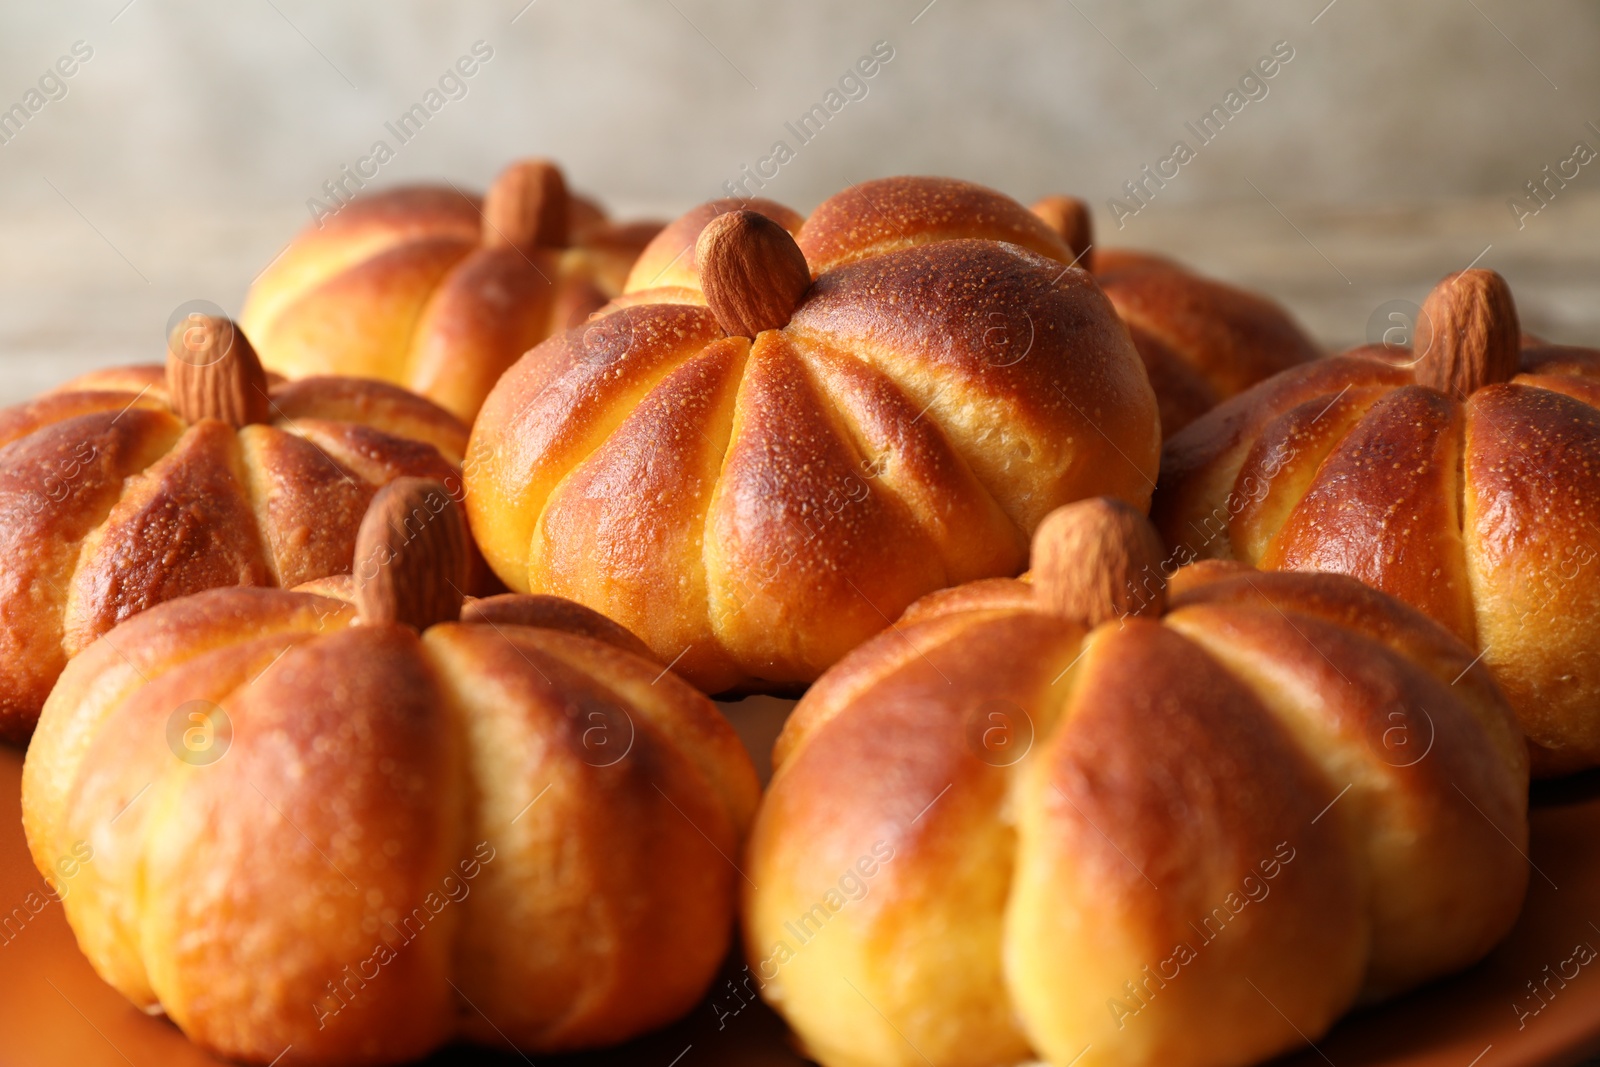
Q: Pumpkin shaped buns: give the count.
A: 7